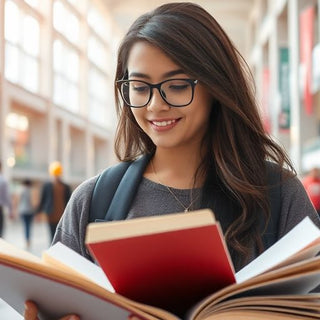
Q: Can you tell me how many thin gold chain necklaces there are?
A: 1